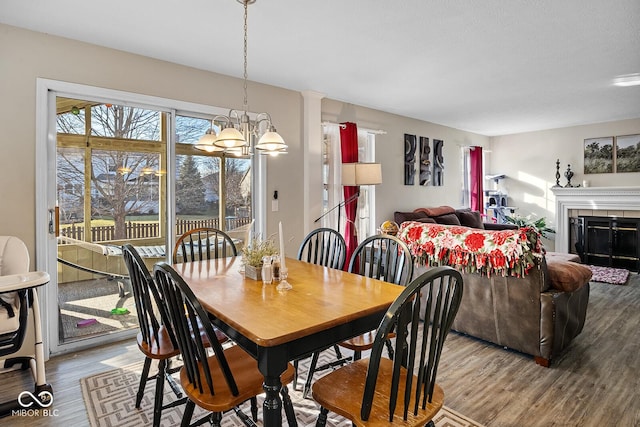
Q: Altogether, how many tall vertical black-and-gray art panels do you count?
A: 3